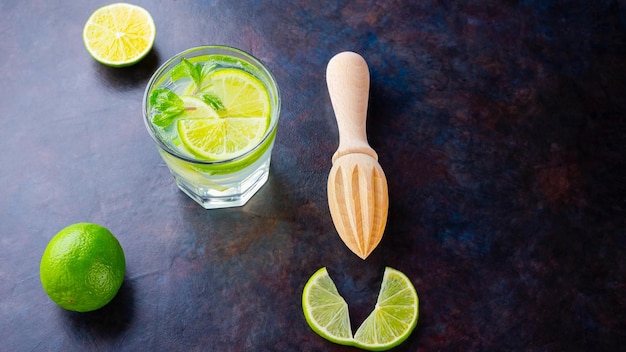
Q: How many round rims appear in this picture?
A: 1